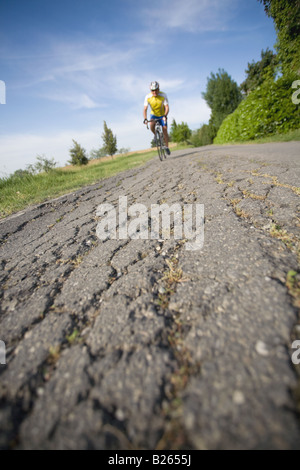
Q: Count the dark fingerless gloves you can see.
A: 2